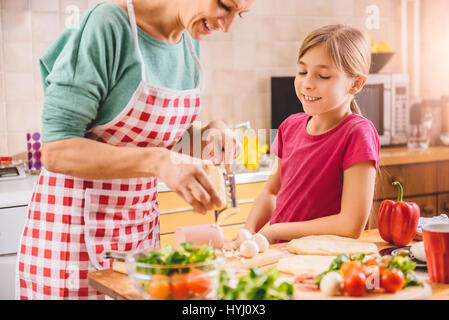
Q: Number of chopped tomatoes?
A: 0